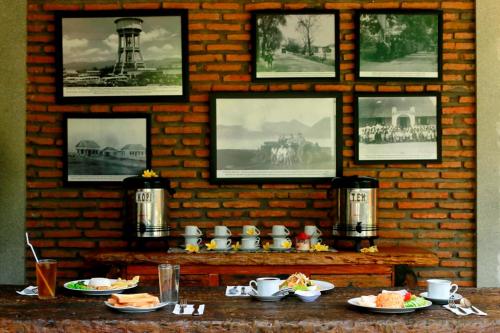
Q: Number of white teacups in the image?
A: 12